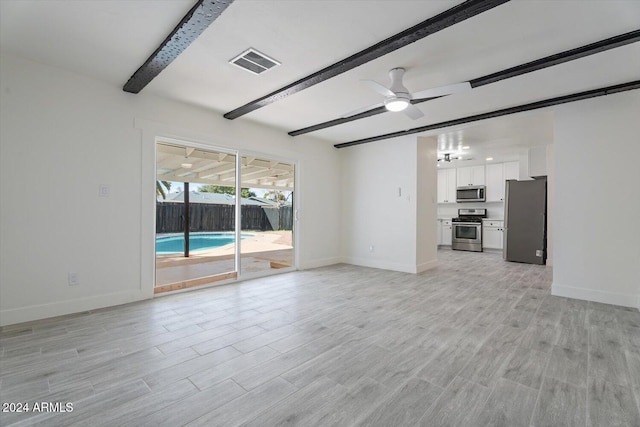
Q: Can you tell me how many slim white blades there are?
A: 4